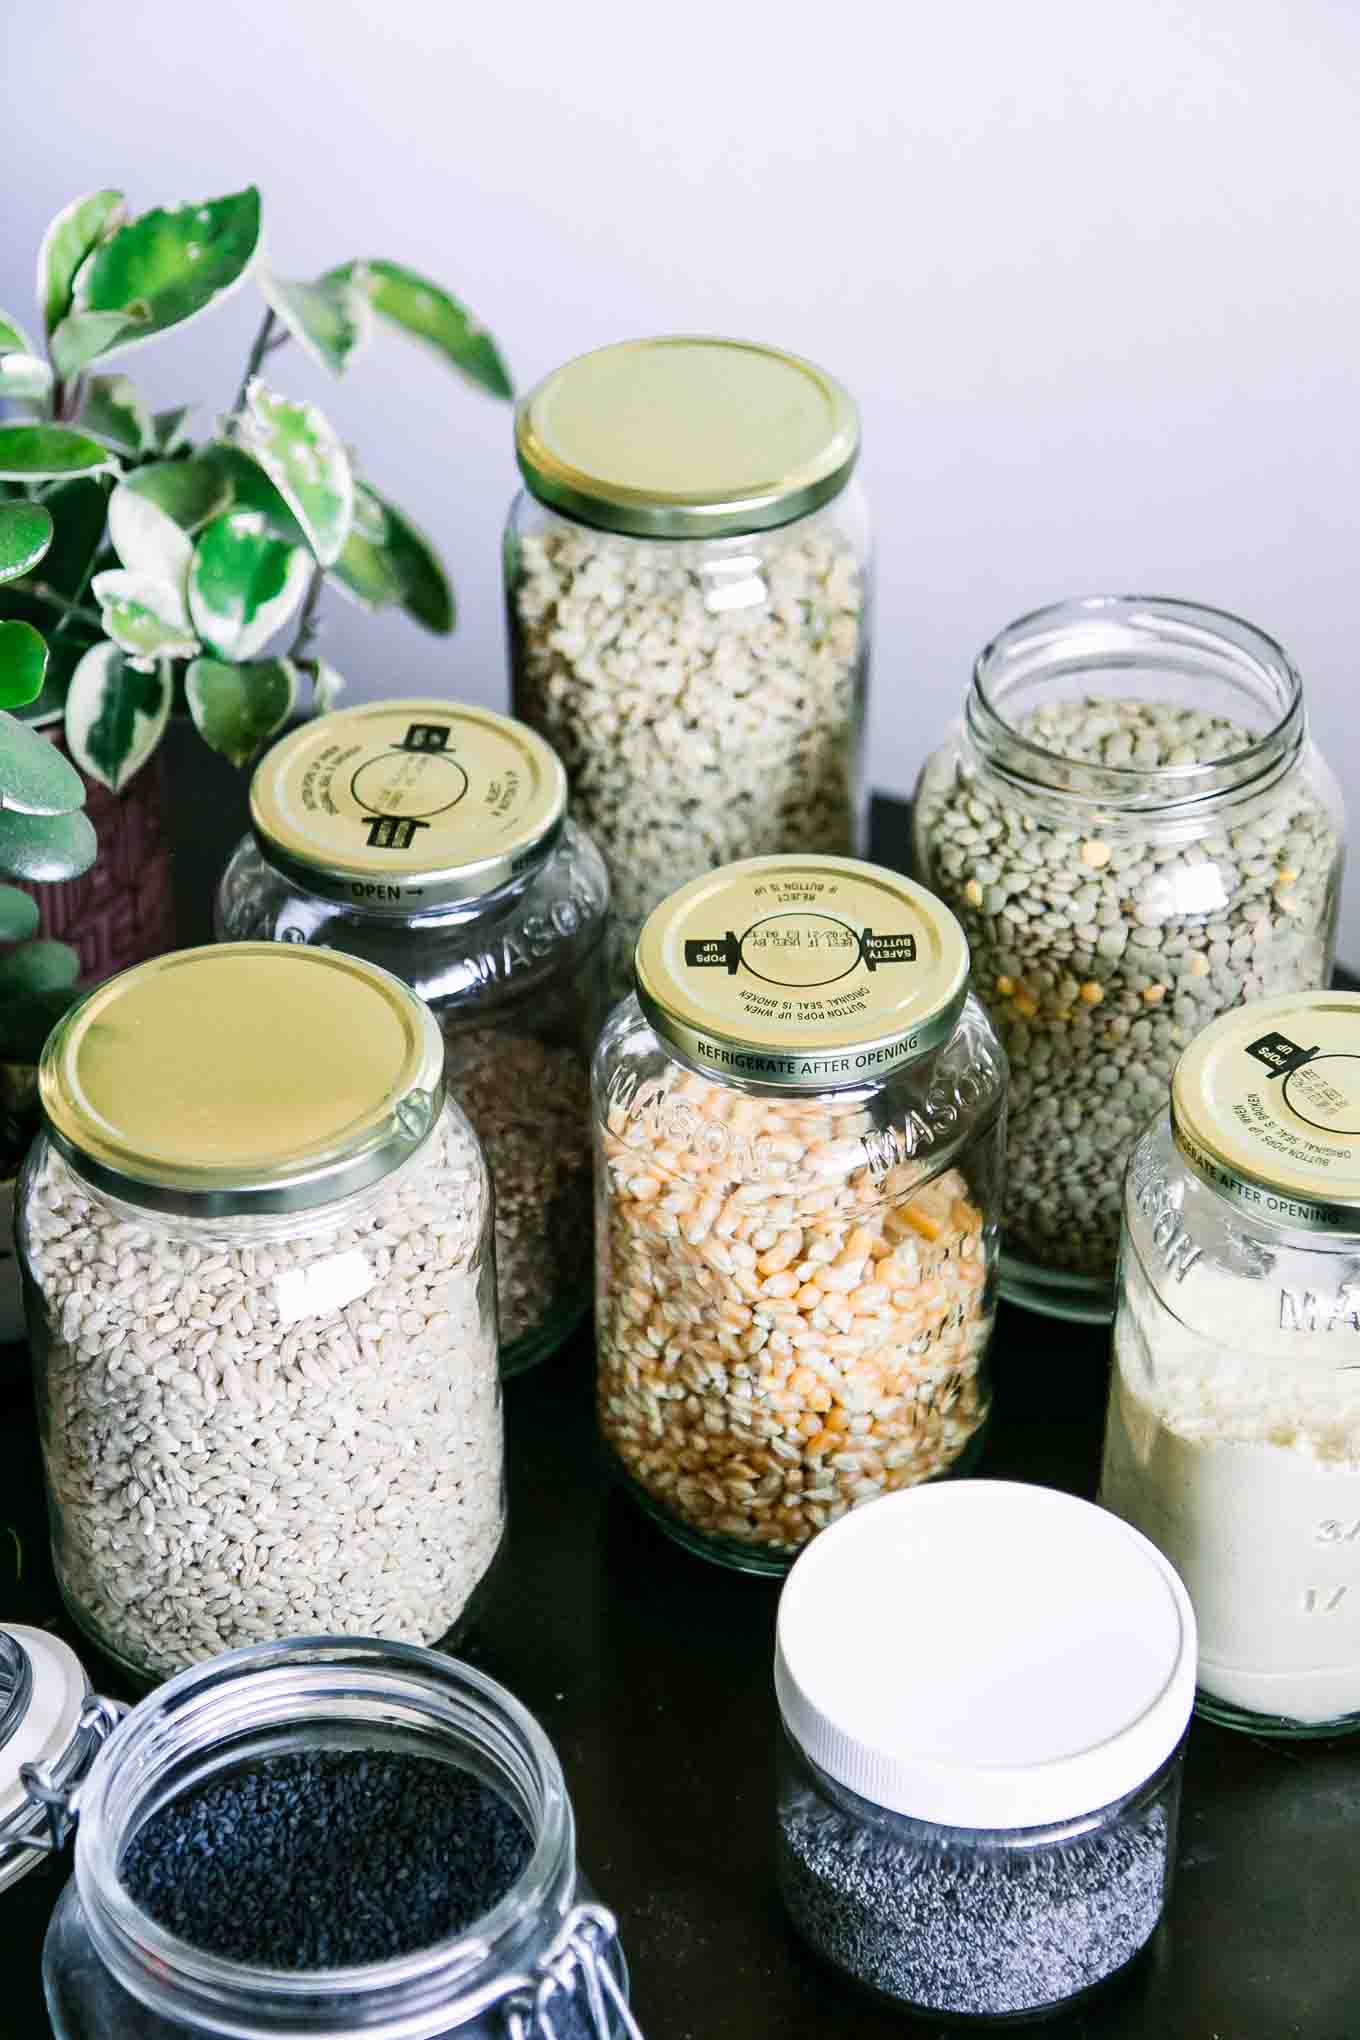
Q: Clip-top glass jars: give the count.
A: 1